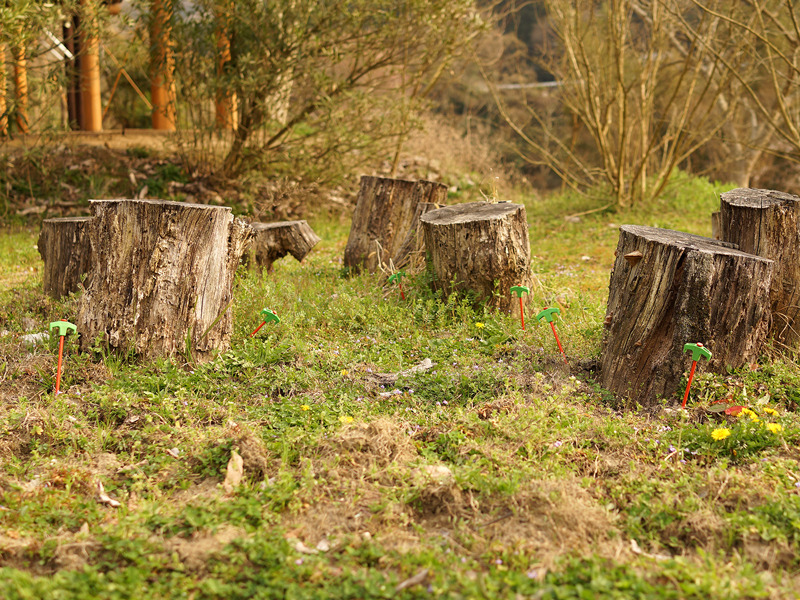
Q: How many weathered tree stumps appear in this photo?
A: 7